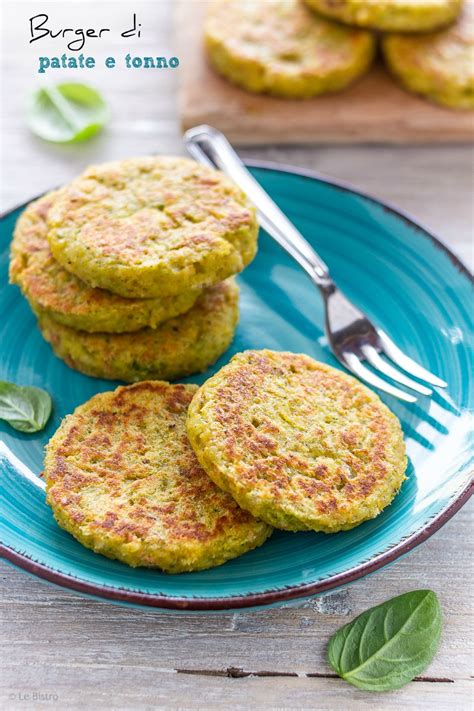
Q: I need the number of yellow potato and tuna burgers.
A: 8